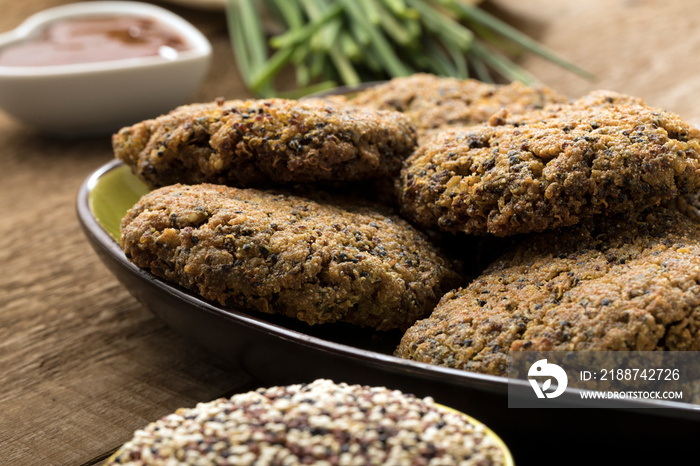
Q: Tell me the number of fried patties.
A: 5